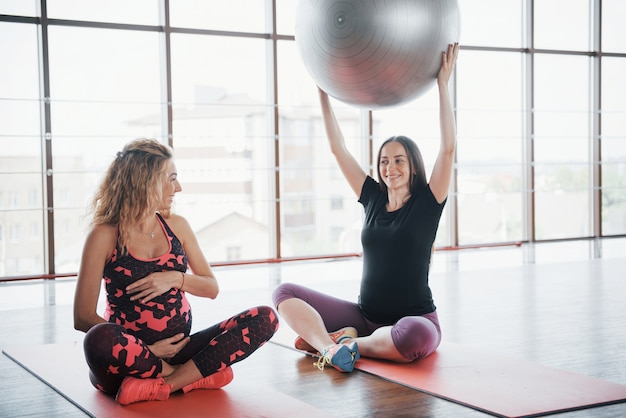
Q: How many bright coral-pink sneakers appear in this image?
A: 2